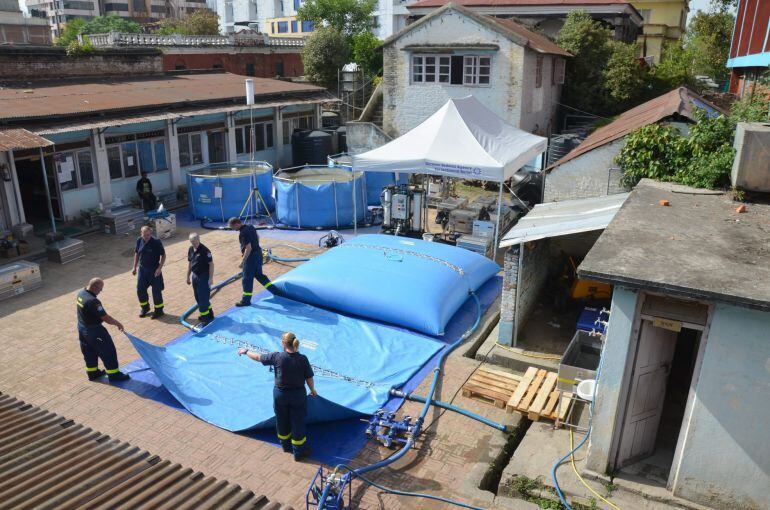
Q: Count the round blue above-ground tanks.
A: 3